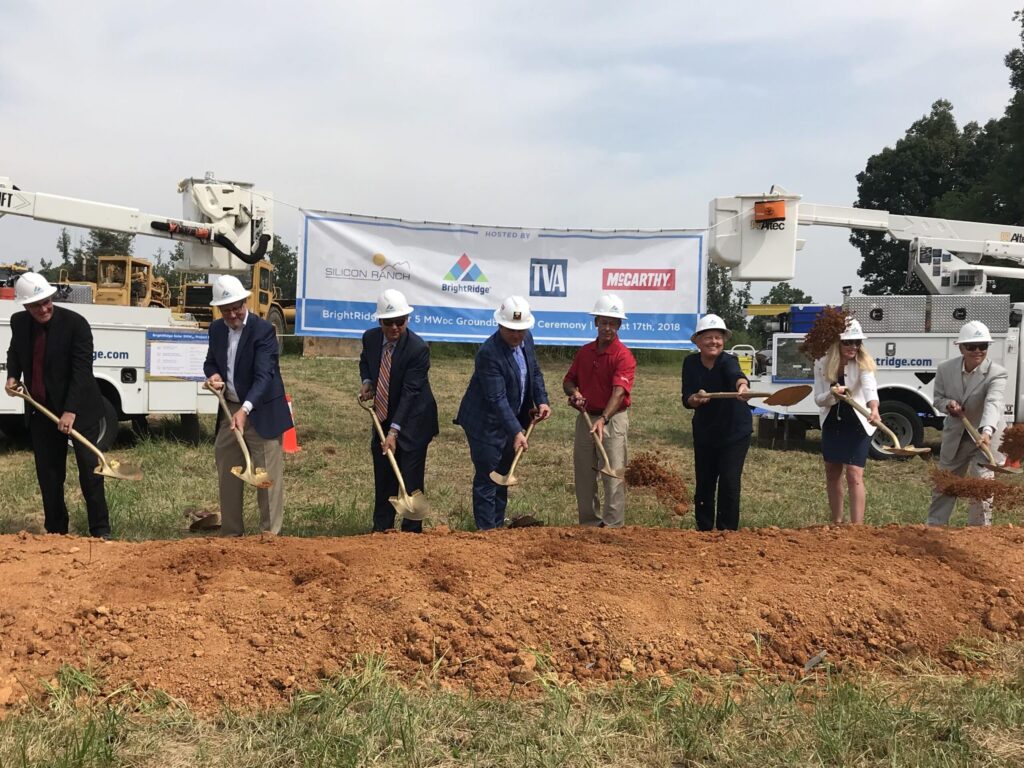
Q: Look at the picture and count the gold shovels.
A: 8